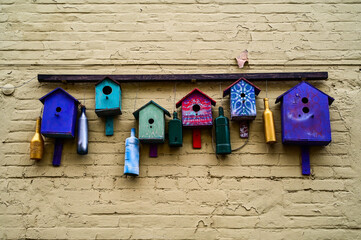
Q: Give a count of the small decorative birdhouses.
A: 6